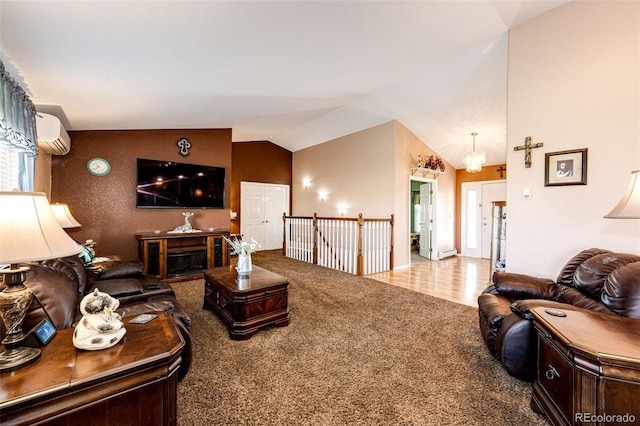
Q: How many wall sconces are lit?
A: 3